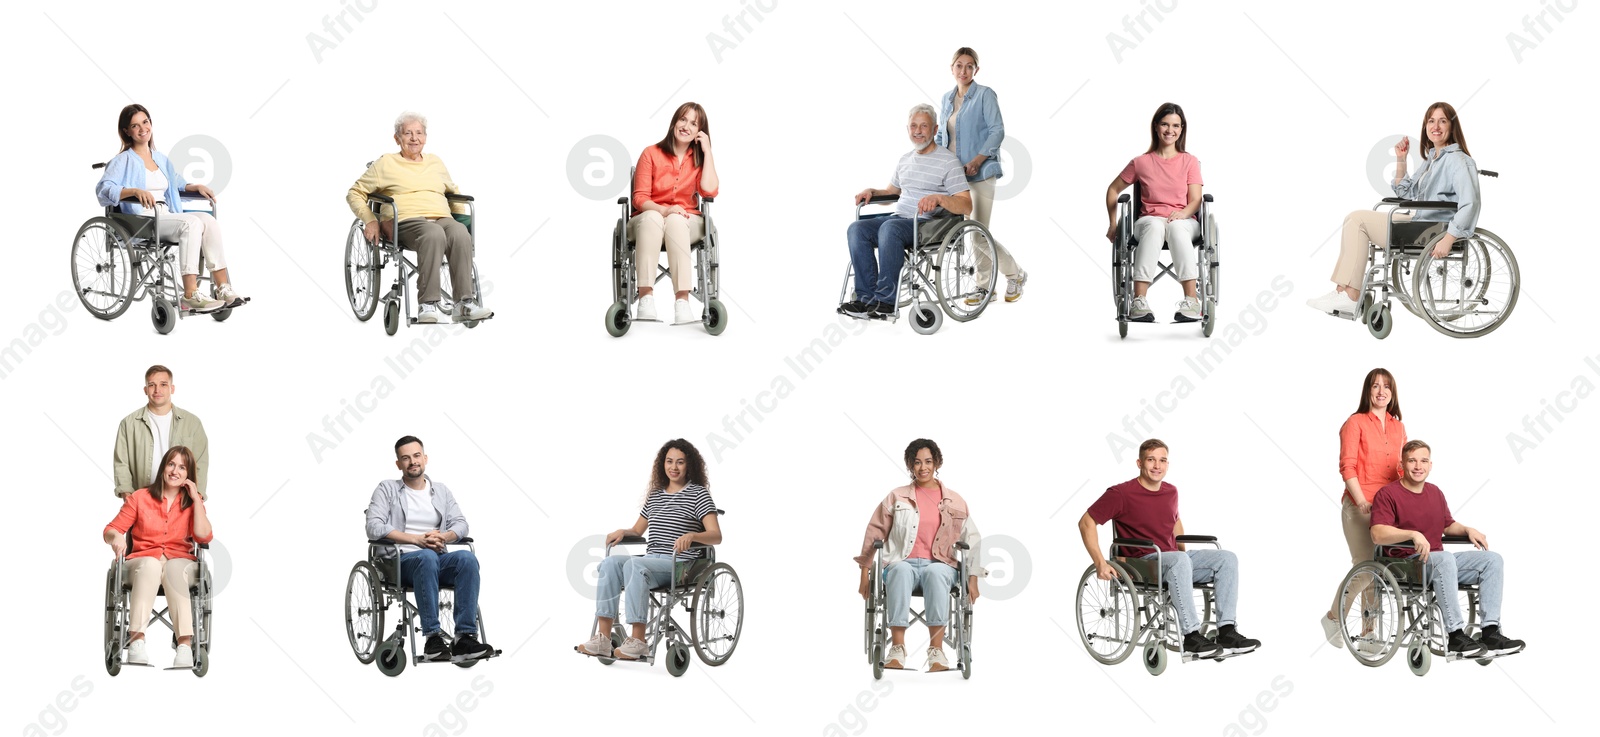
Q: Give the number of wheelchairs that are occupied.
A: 12